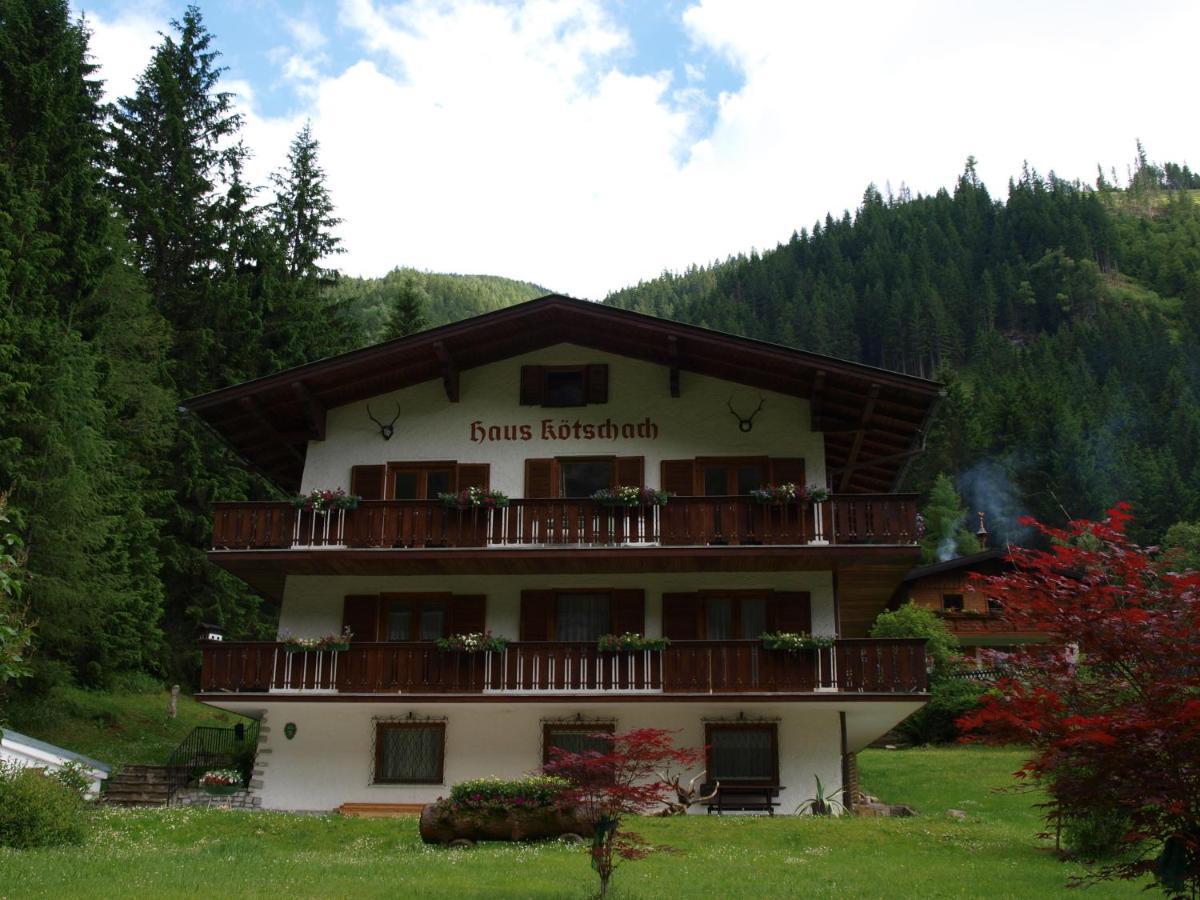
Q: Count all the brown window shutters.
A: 14